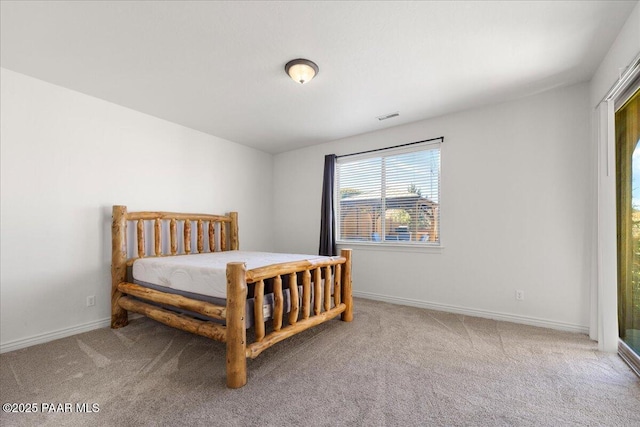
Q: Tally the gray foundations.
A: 1